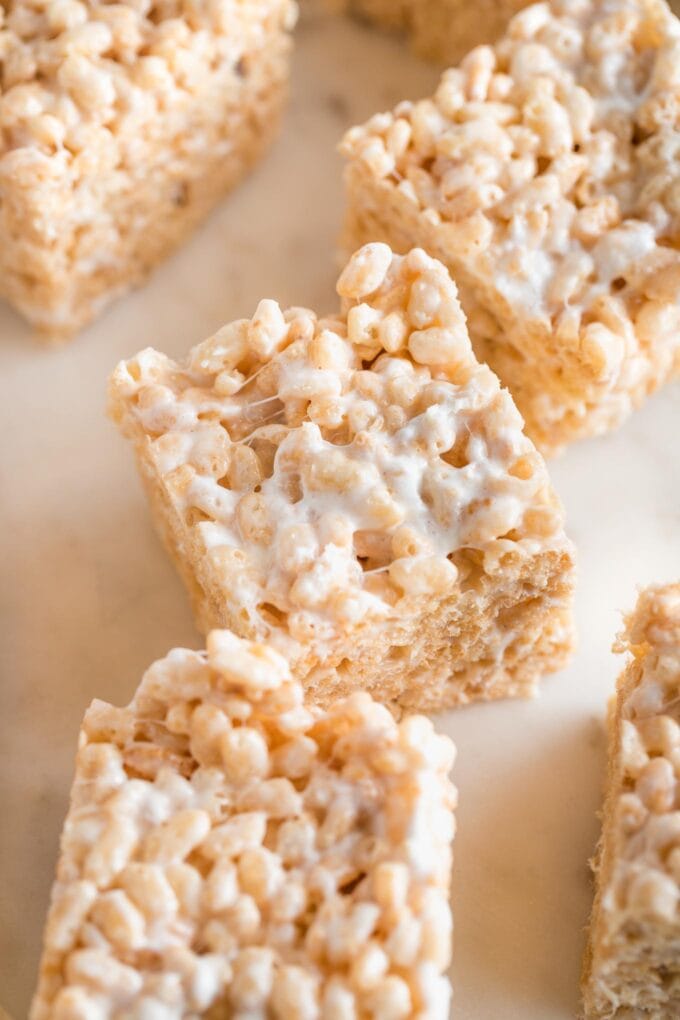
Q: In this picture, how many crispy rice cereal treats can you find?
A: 6